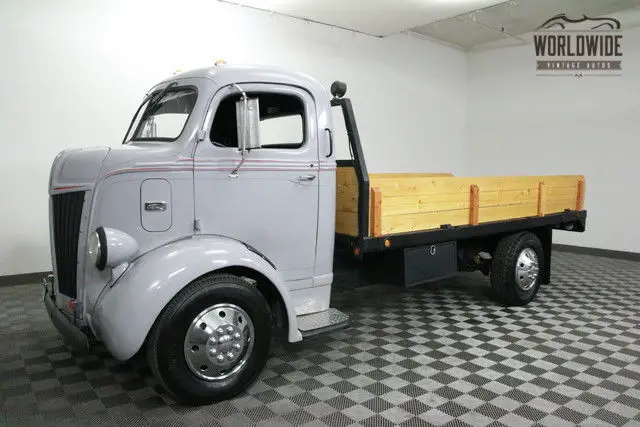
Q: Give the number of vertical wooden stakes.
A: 4